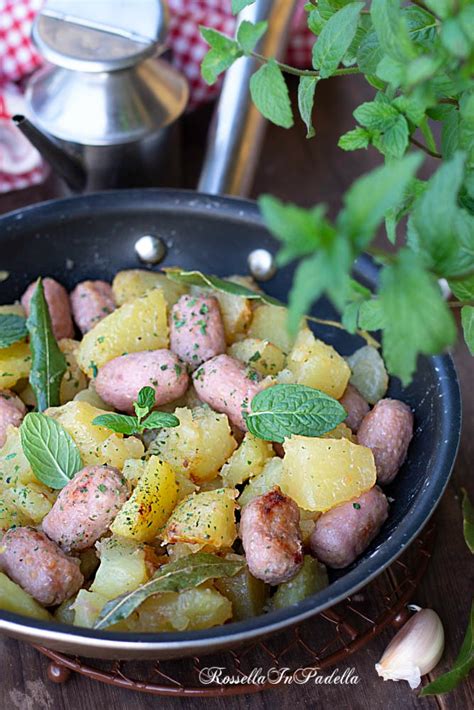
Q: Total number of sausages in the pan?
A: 12